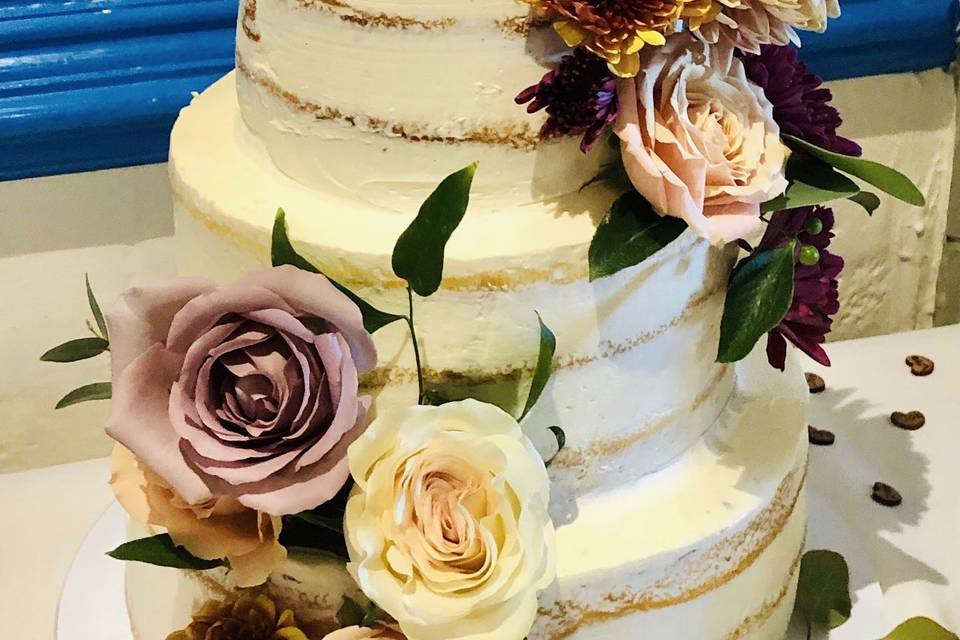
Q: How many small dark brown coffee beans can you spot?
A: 5